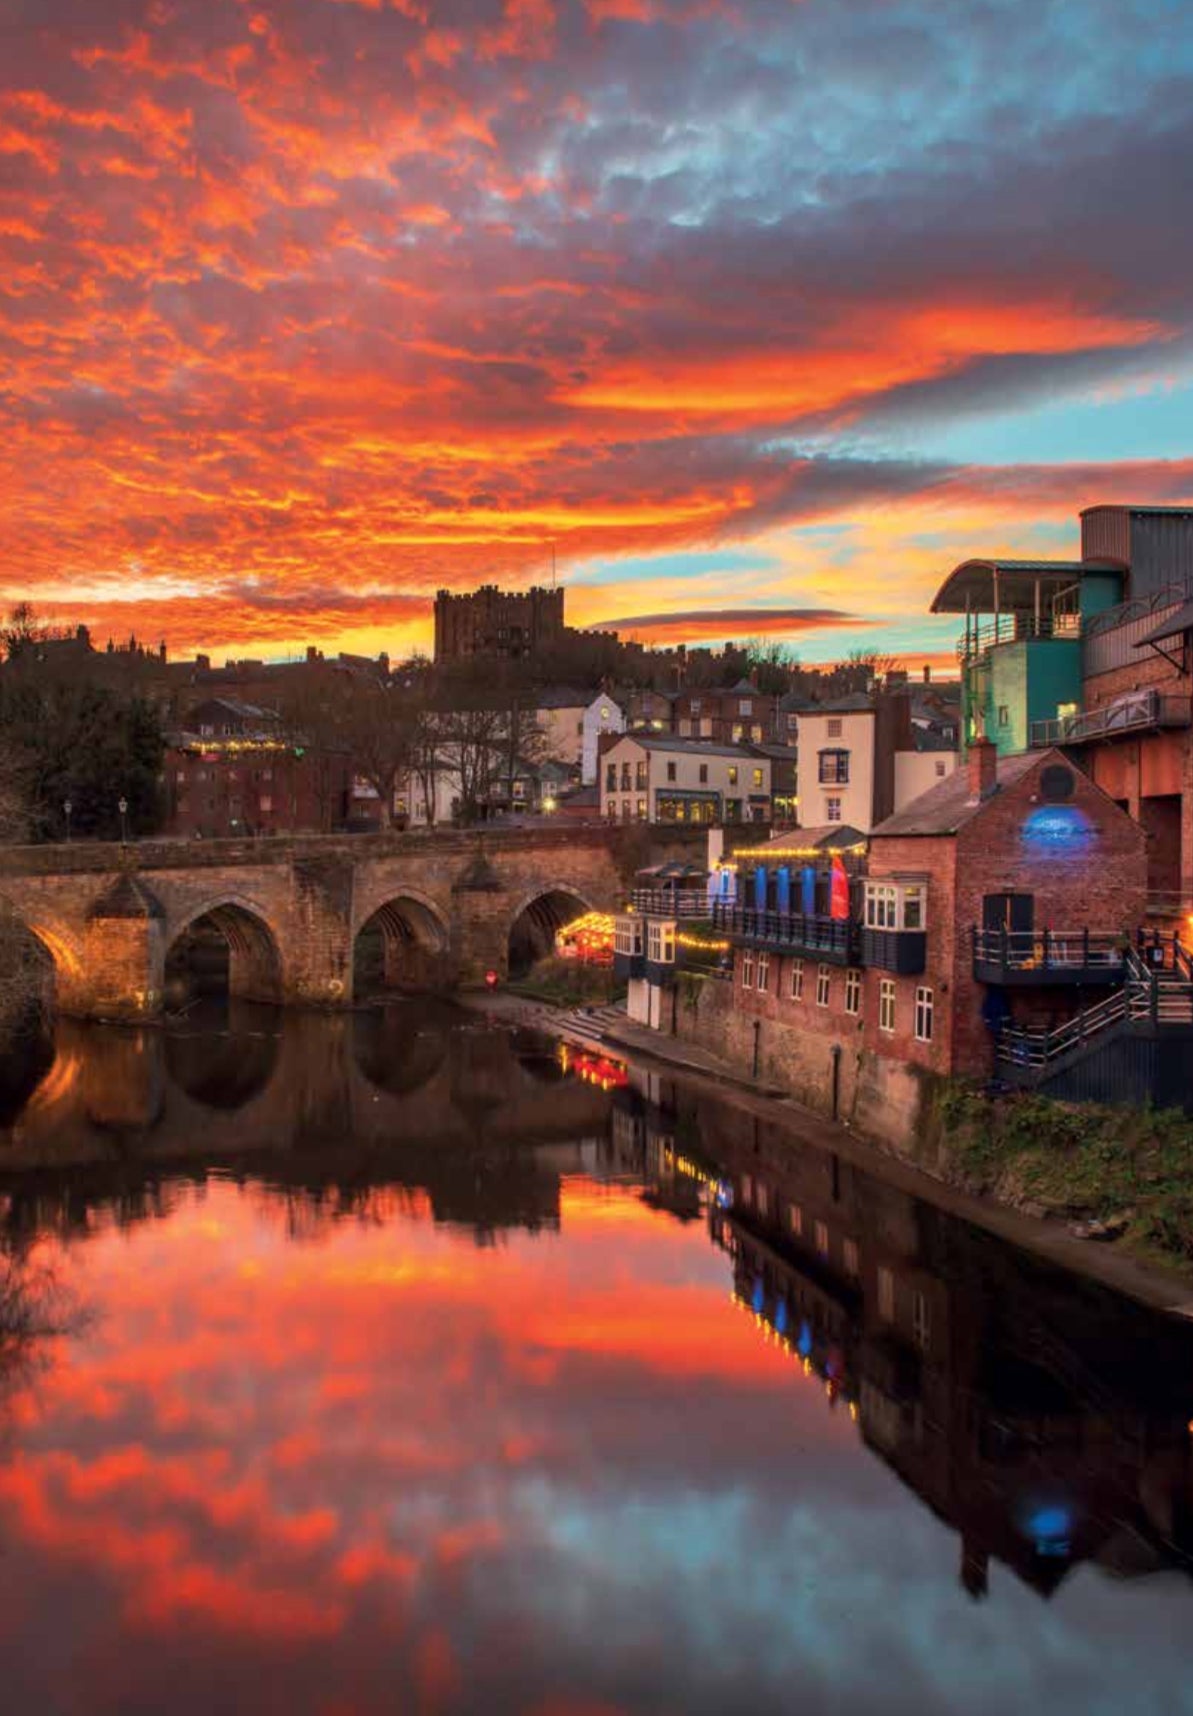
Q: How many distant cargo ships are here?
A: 0